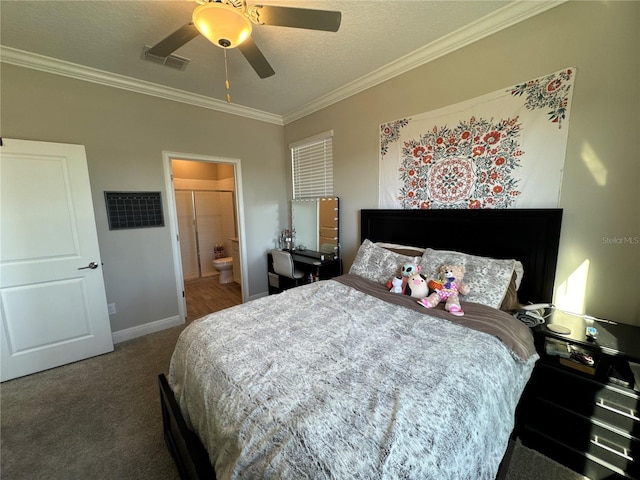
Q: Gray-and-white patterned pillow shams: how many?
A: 2